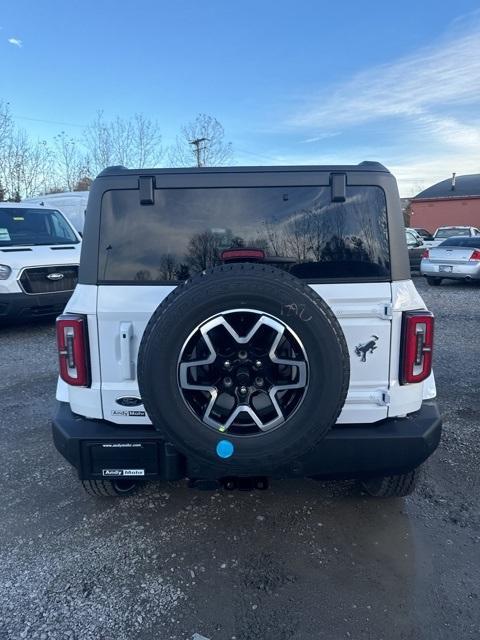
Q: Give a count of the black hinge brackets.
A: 2